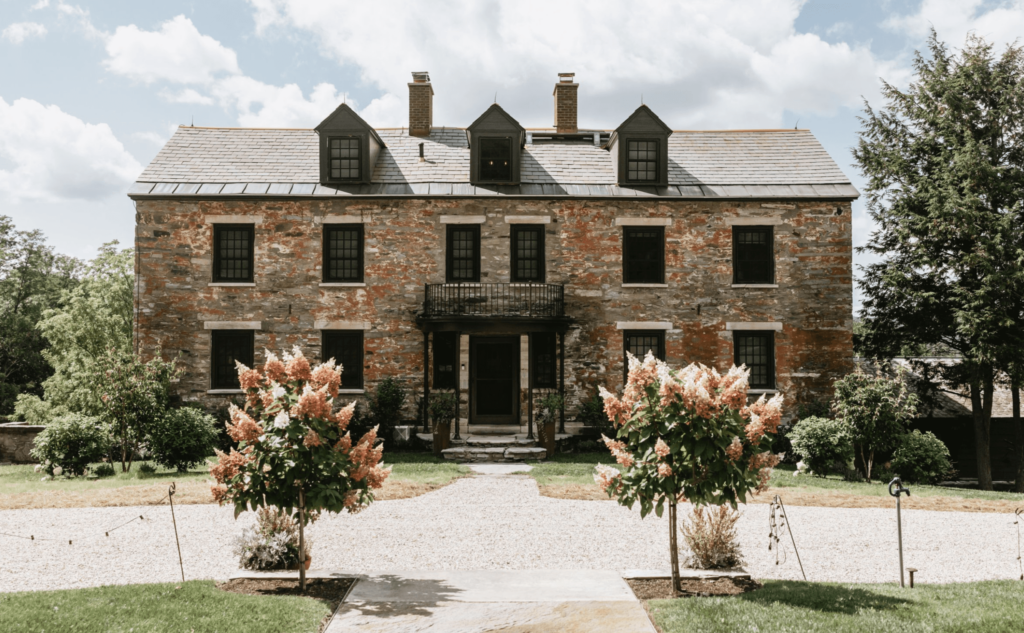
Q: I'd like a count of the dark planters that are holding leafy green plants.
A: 2